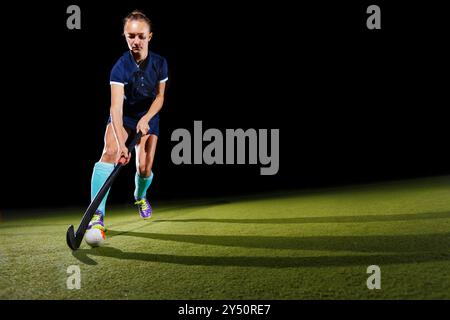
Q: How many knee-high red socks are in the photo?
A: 0